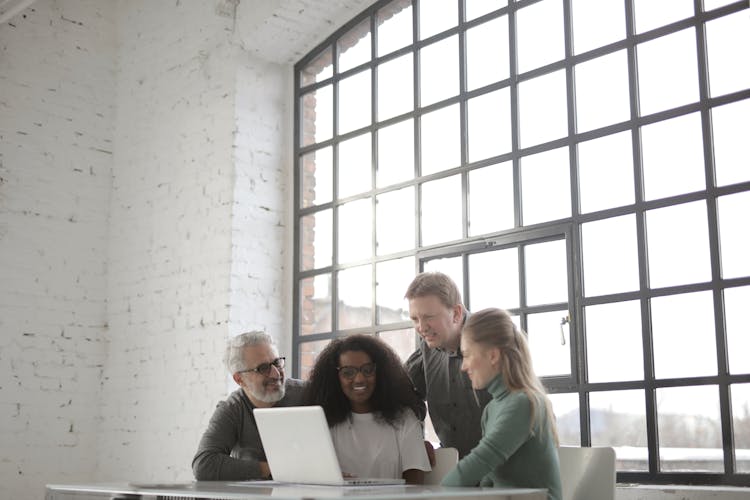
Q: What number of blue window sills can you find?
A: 0